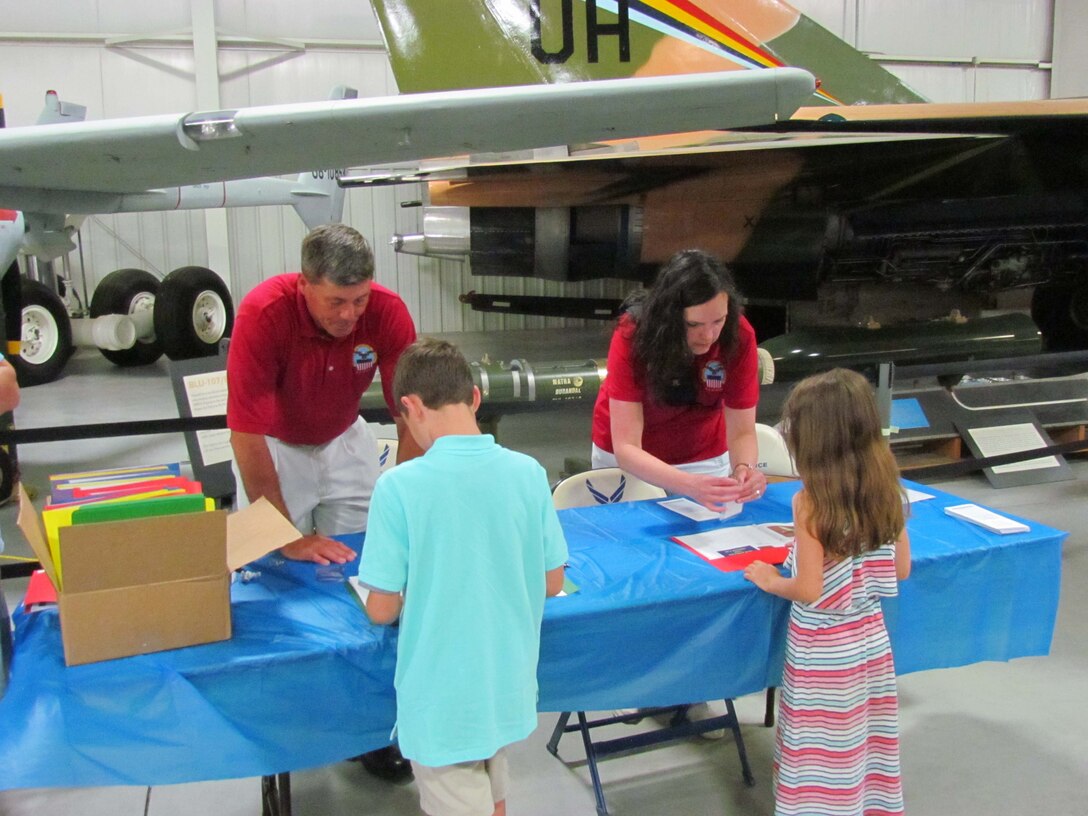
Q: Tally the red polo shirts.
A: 2